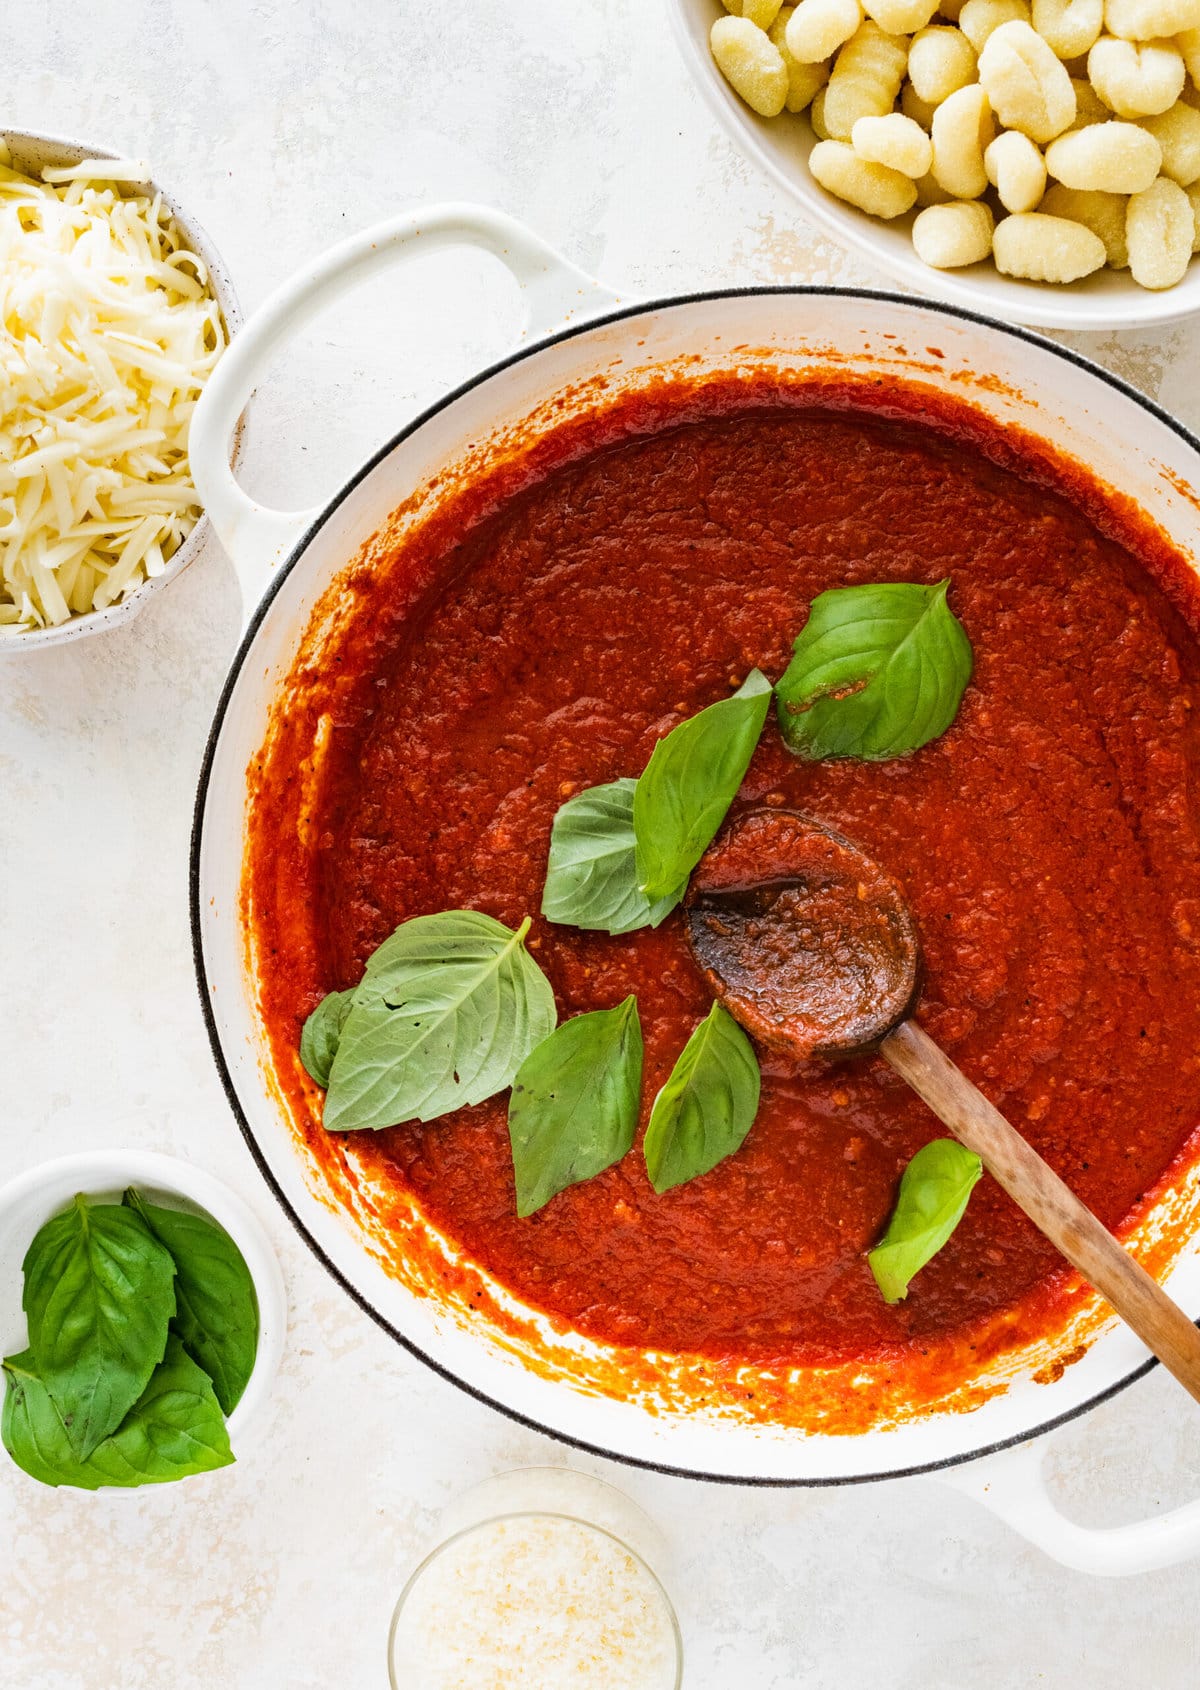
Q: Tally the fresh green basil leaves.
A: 11